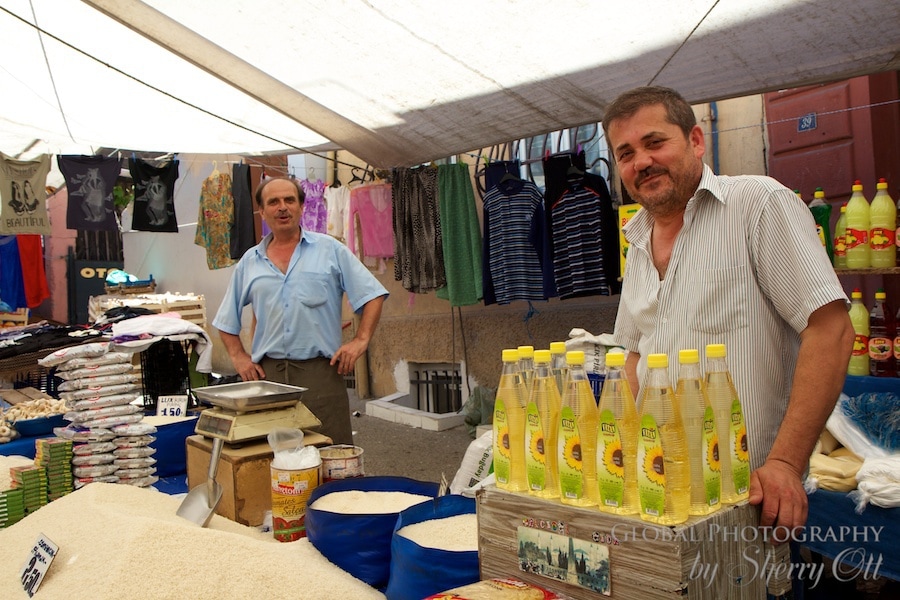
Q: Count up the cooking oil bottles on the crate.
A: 9